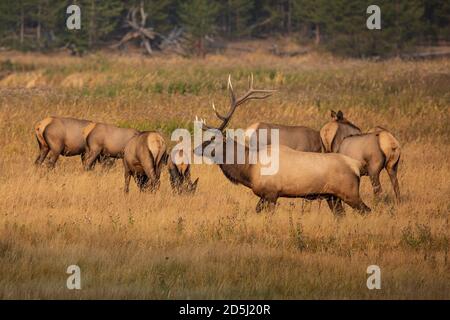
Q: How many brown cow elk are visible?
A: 7